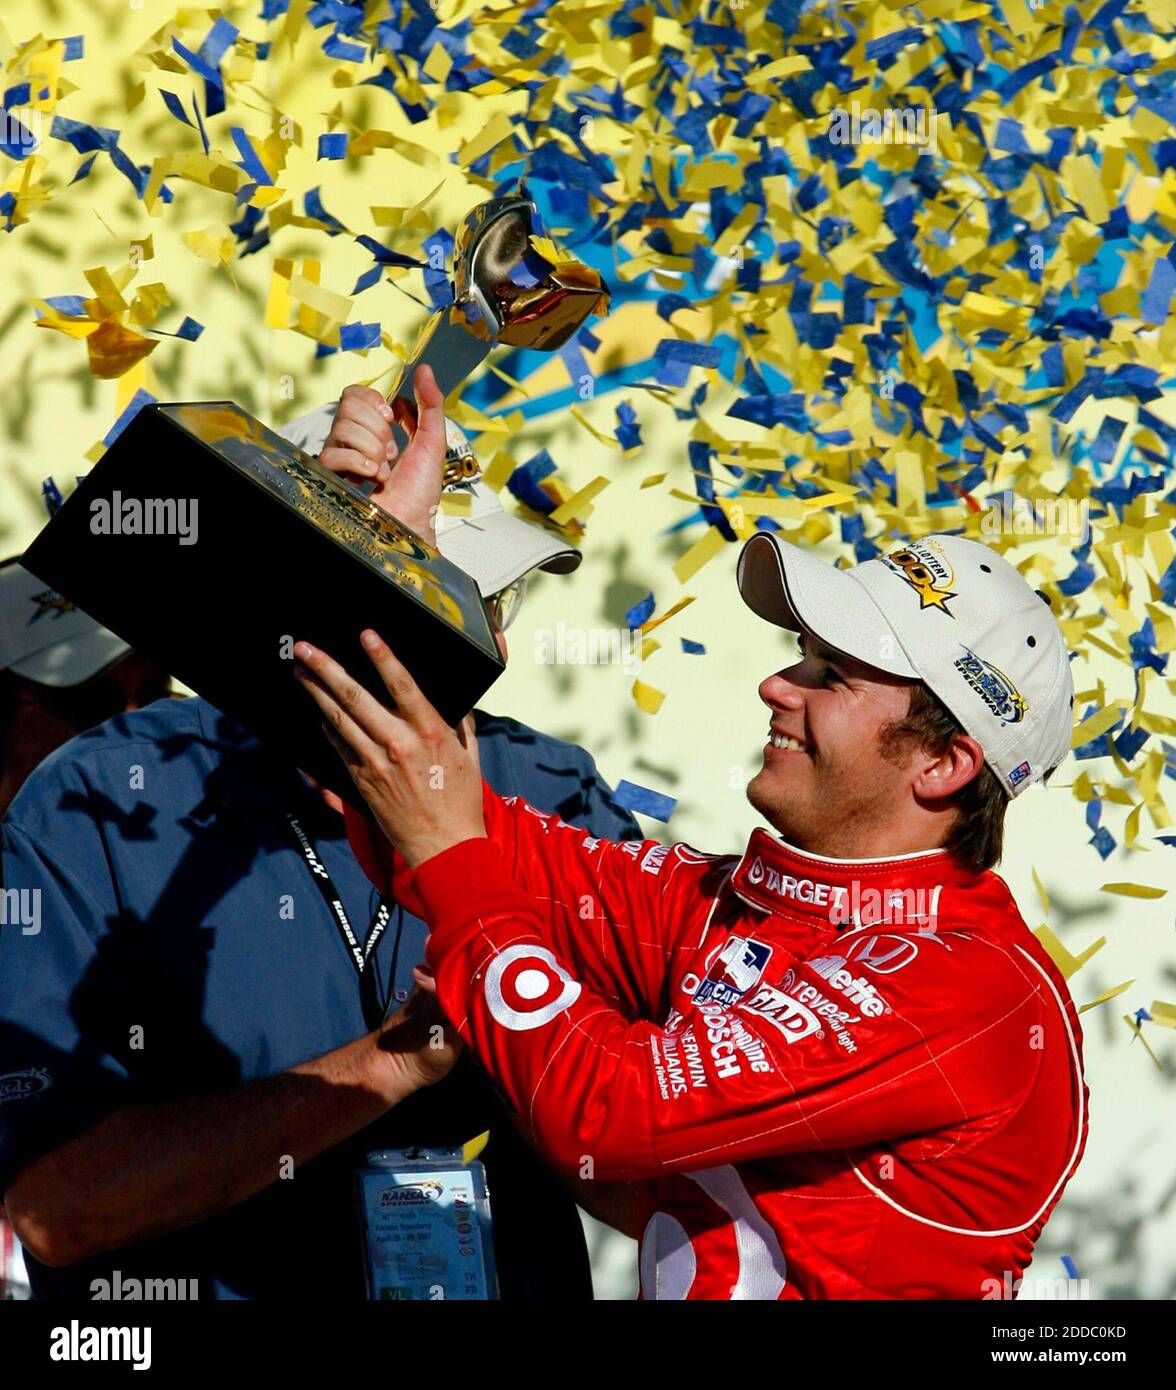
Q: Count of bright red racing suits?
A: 1